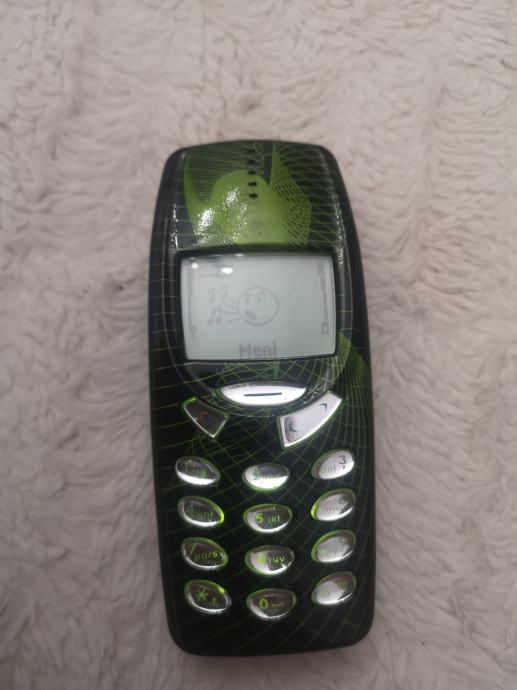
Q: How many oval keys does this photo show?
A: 12